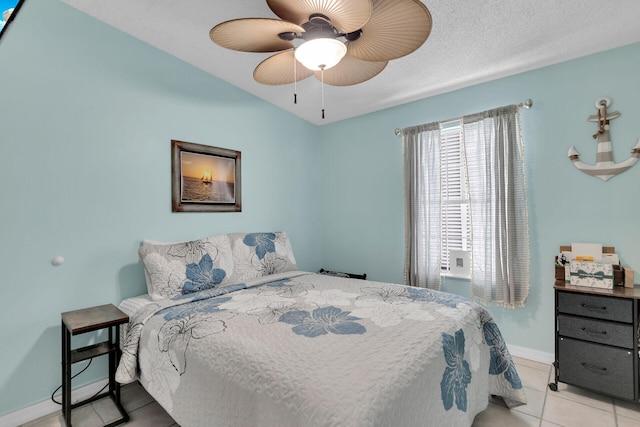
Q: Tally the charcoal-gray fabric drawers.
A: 3